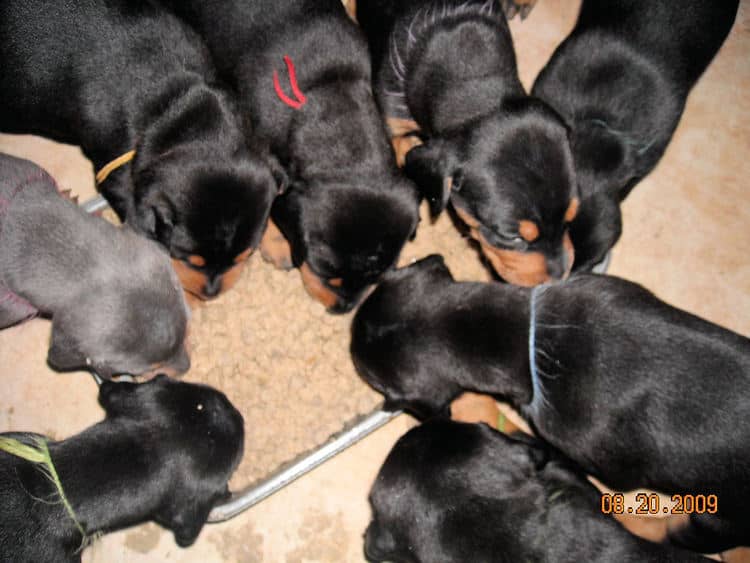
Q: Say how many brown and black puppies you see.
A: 7